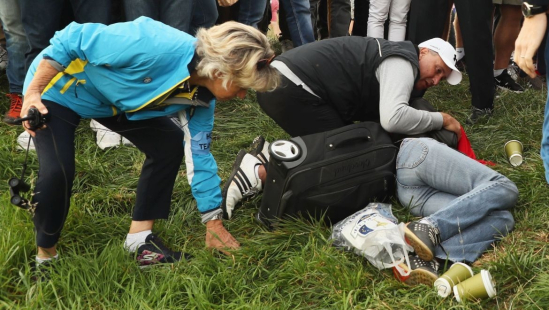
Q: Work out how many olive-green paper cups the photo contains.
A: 3